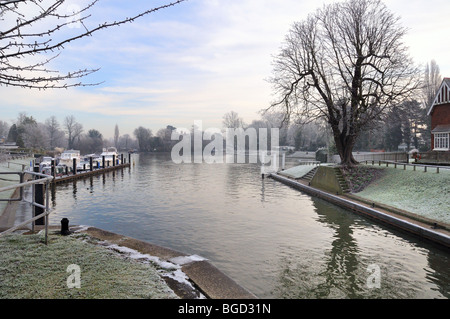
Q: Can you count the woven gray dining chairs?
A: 0